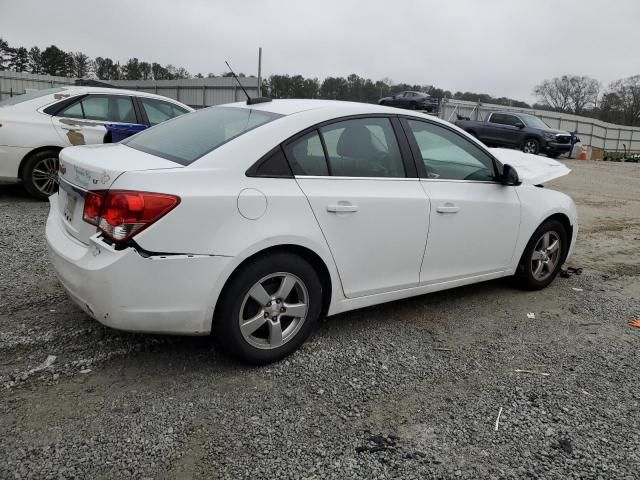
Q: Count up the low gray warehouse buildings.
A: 0